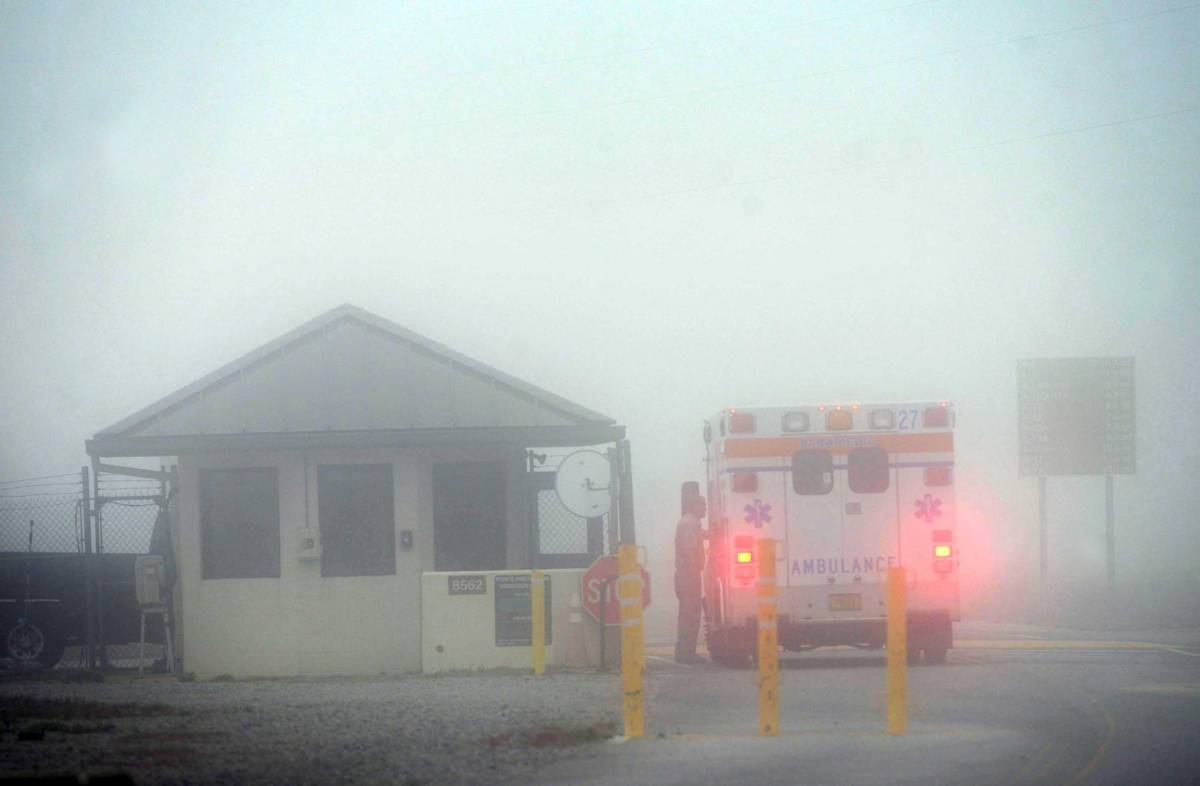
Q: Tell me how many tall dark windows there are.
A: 3